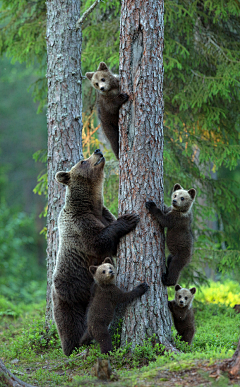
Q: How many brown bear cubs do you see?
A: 4